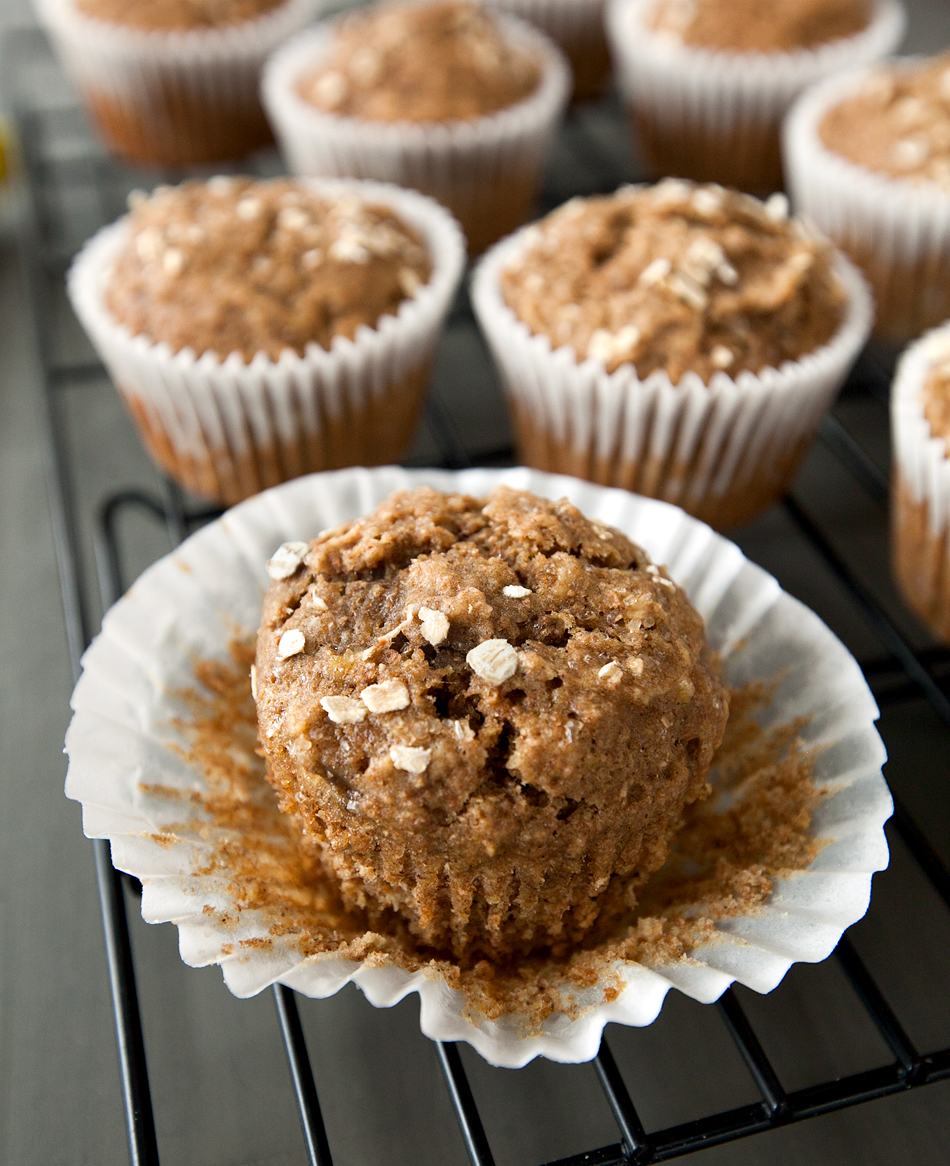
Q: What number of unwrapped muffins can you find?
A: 1